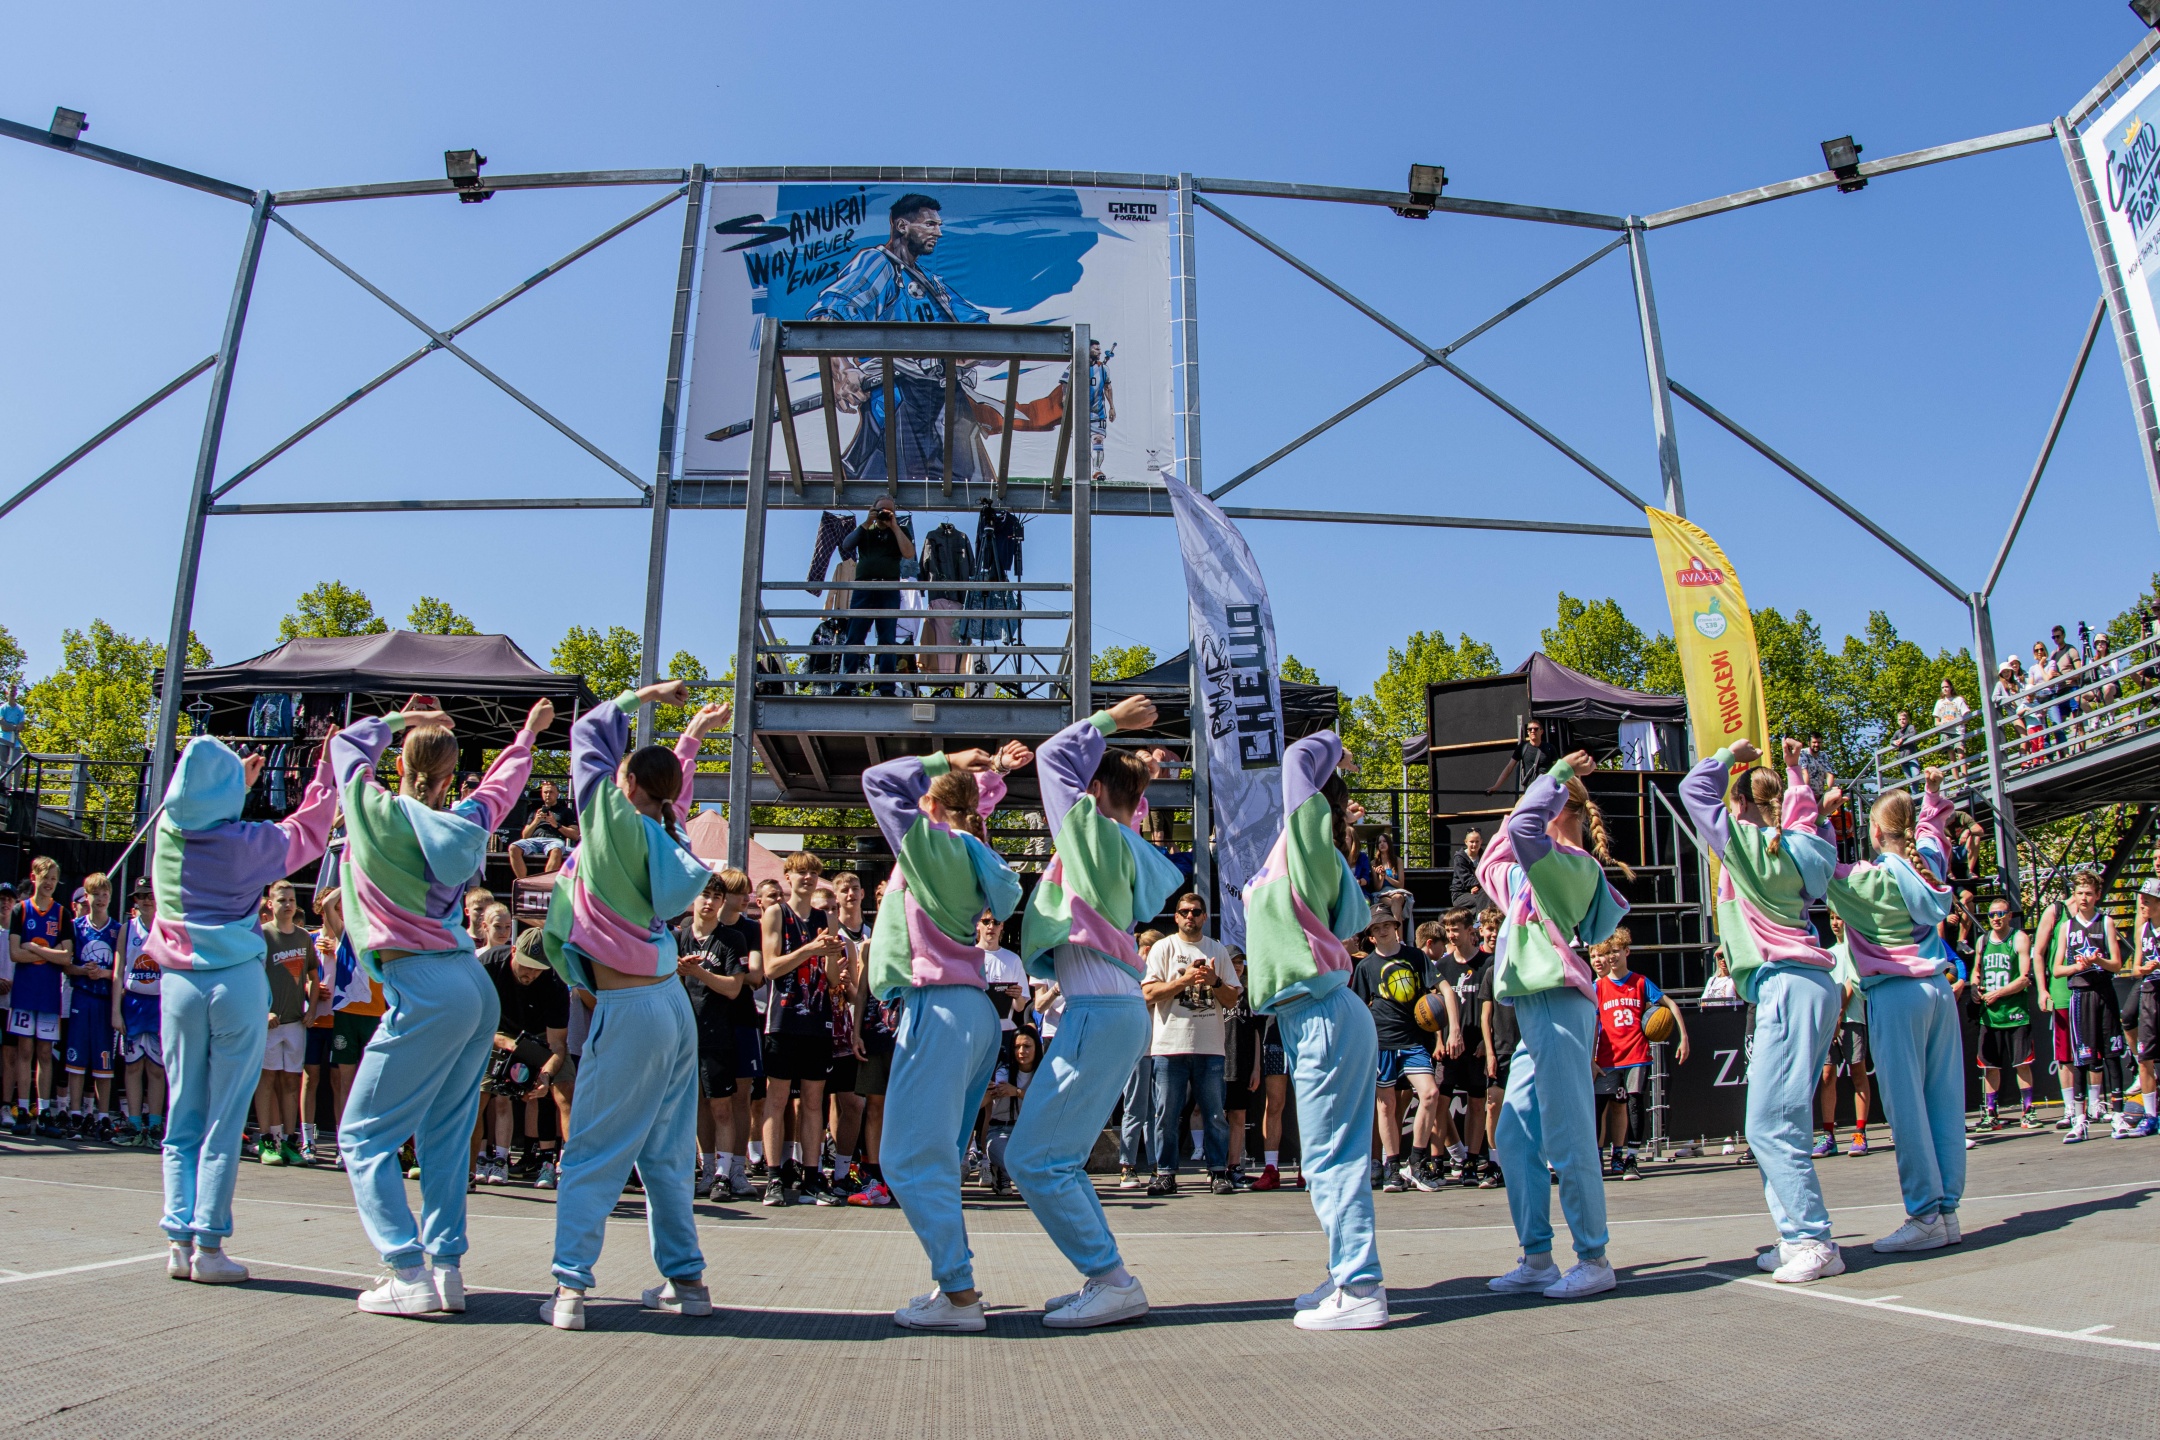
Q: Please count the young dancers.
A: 9